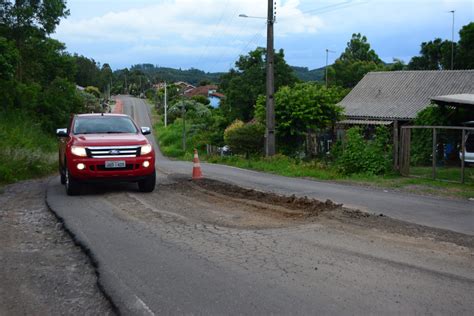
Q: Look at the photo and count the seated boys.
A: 0